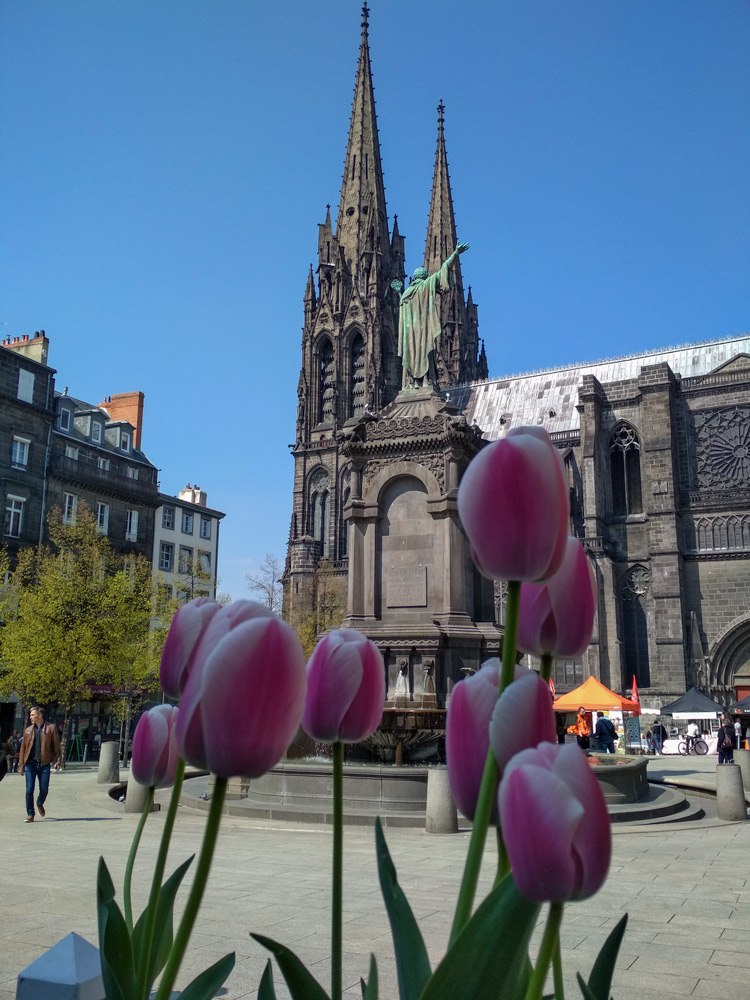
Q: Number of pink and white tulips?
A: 8